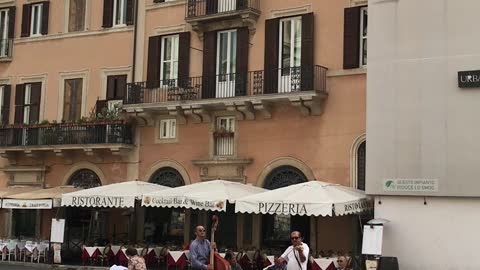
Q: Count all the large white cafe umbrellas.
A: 3